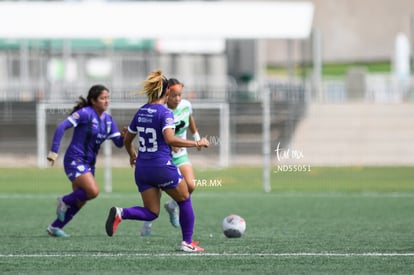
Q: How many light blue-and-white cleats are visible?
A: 4